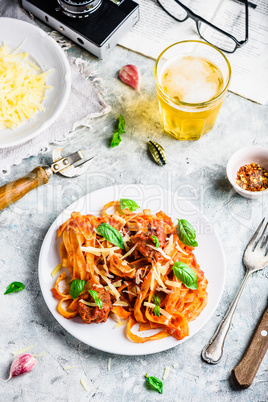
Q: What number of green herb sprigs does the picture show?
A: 11